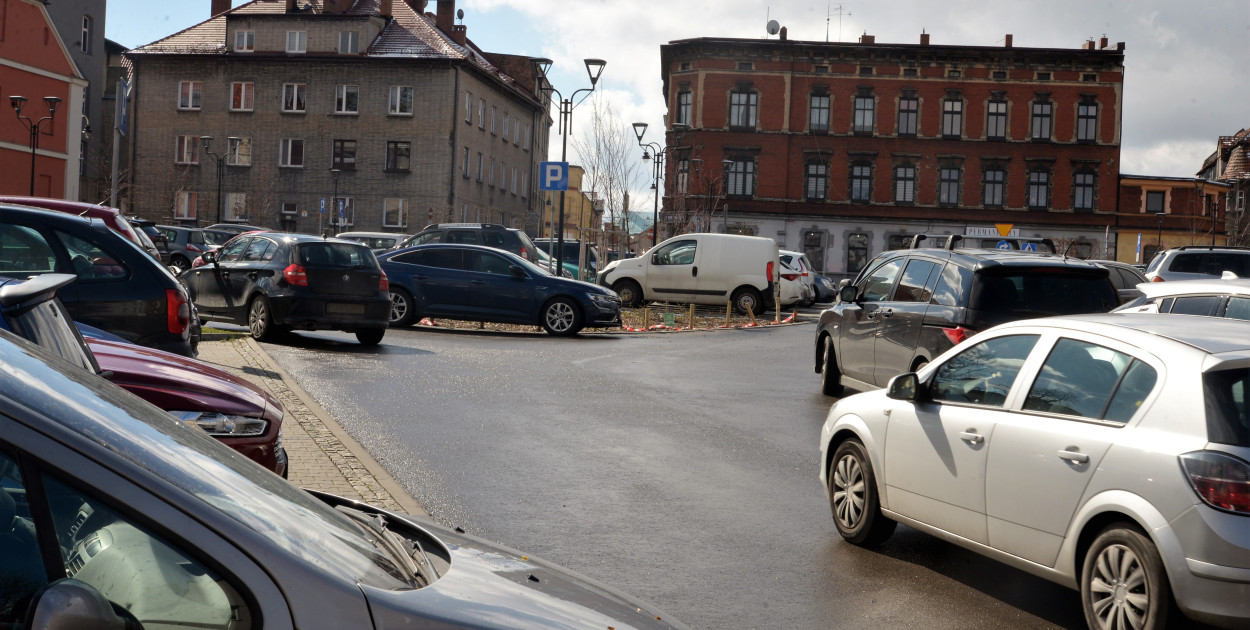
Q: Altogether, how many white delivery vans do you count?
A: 1